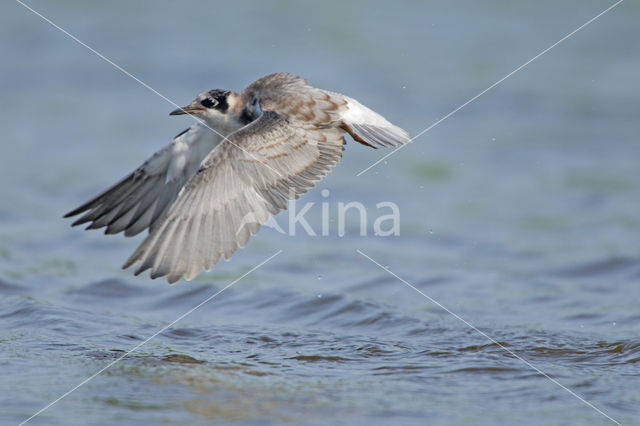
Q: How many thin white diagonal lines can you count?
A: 4